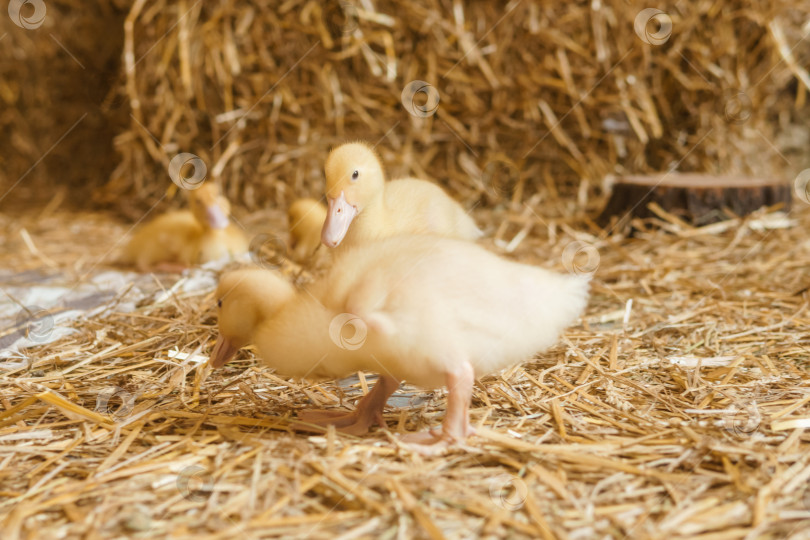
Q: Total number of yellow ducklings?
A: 4